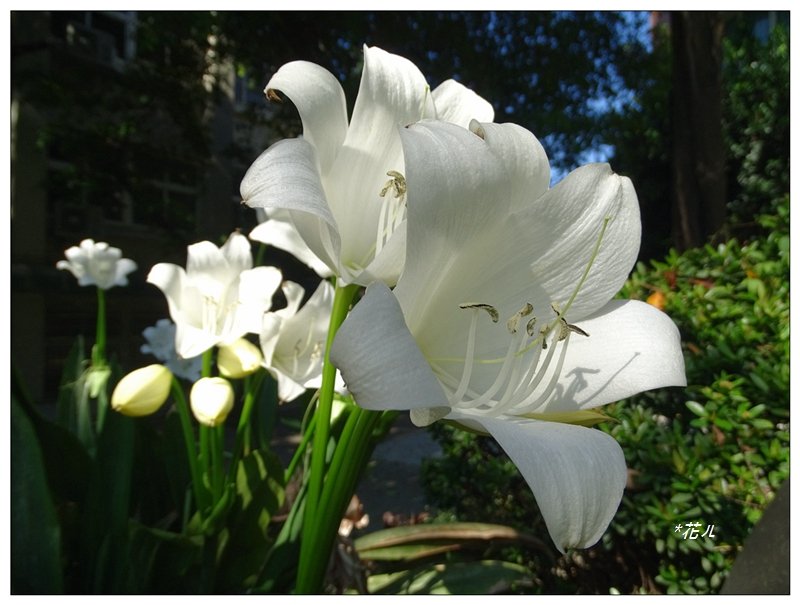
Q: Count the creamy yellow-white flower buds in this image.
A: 3